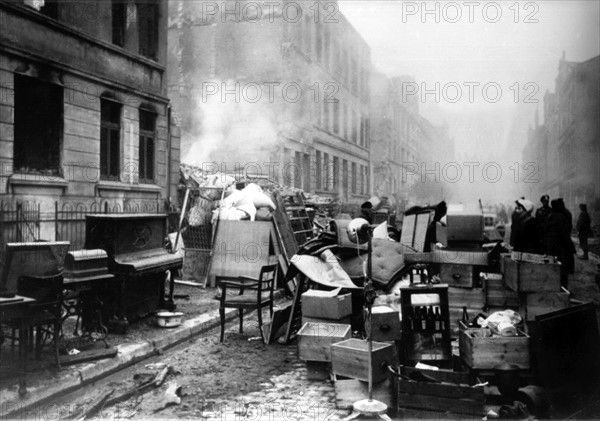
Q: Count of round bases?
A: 1